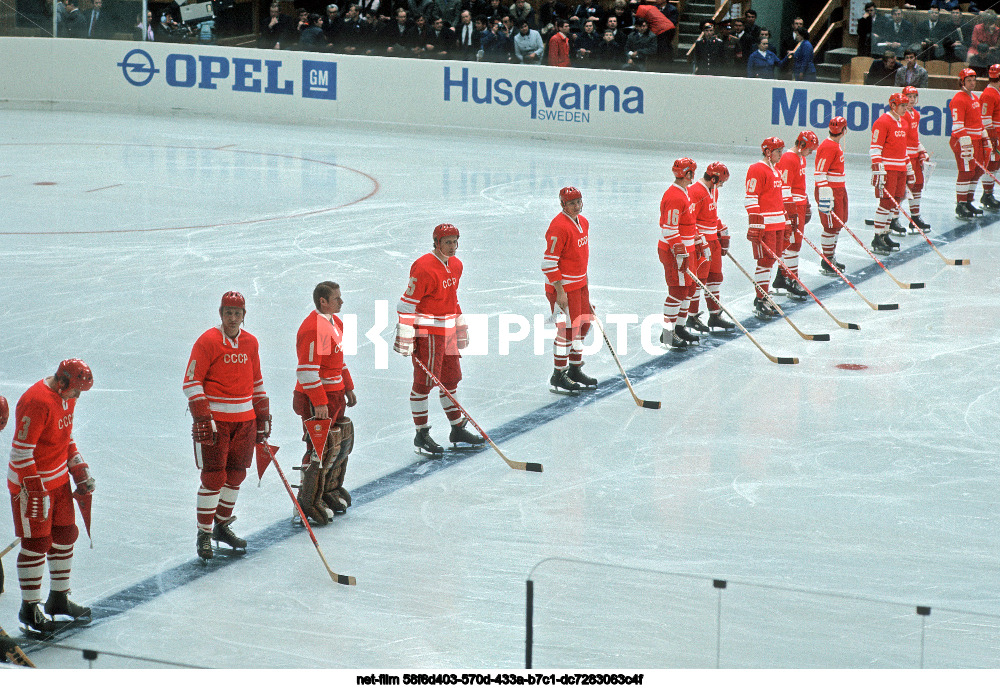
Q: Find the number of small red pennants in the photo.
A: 3